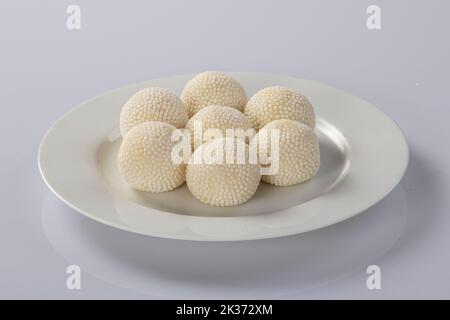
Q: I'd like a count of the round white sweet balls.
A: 7